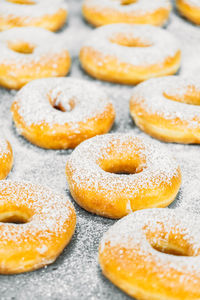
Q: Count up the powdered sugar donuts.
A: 11